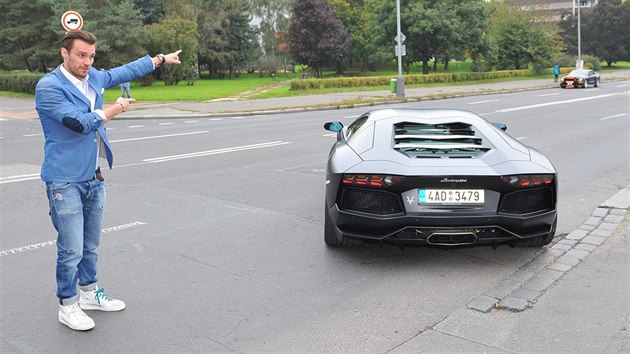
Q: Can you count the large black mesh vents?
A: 2